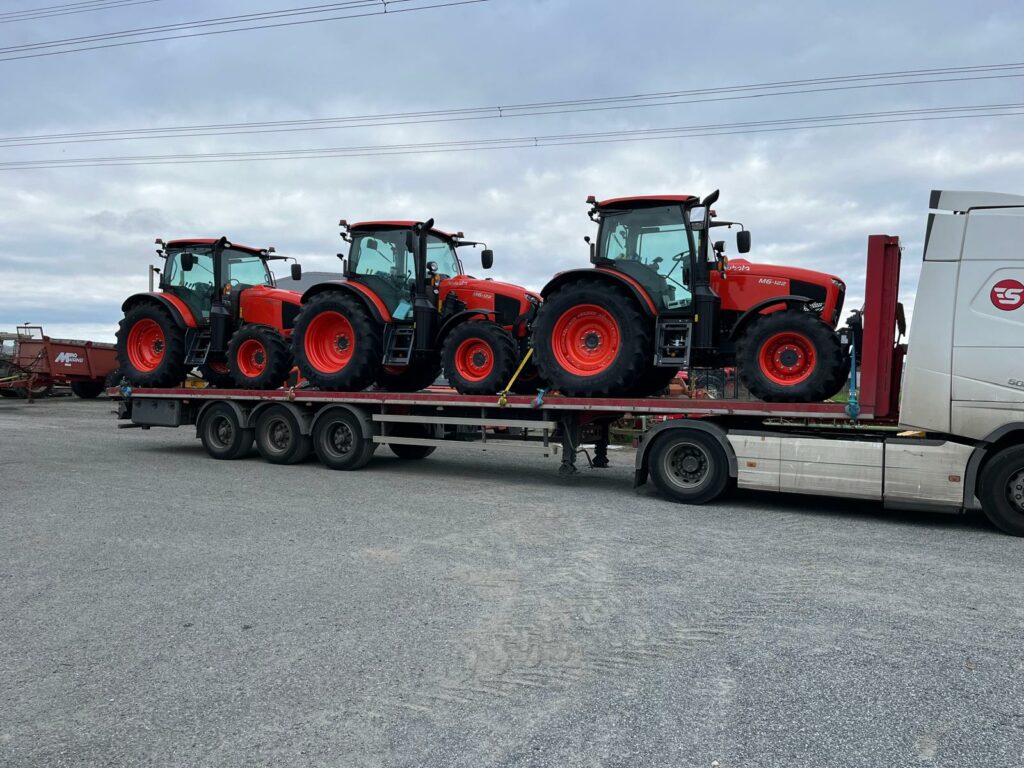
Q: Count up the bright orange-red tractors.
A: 3